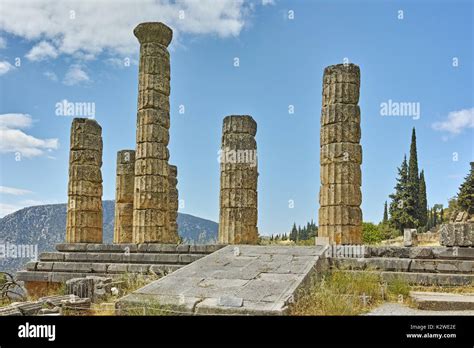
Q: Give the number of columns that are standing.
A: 6